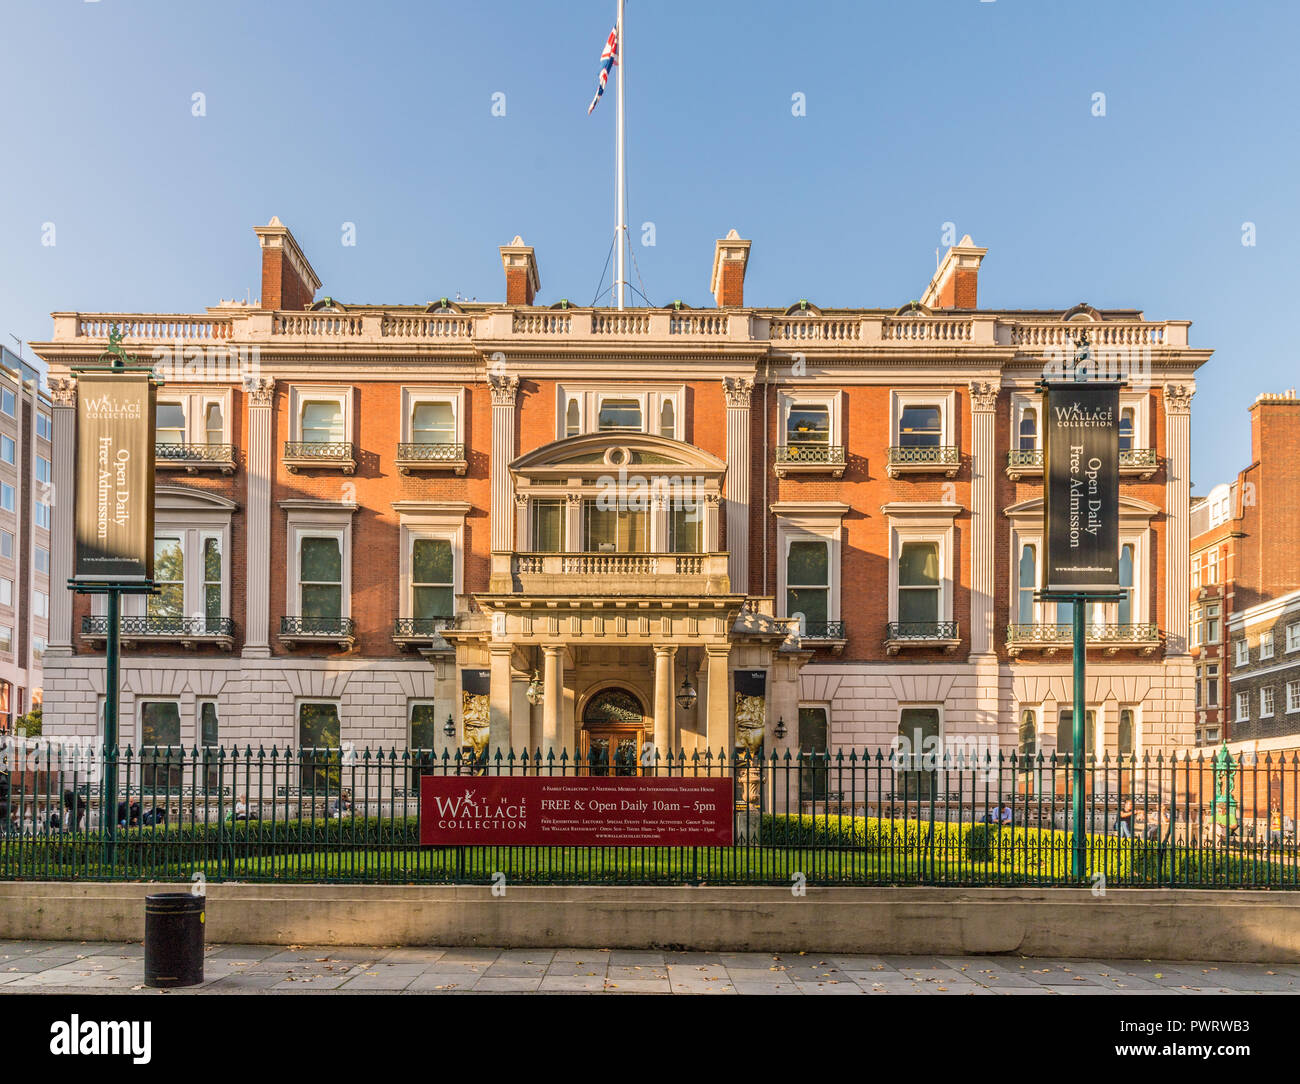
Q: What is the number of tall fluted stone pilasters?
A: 6